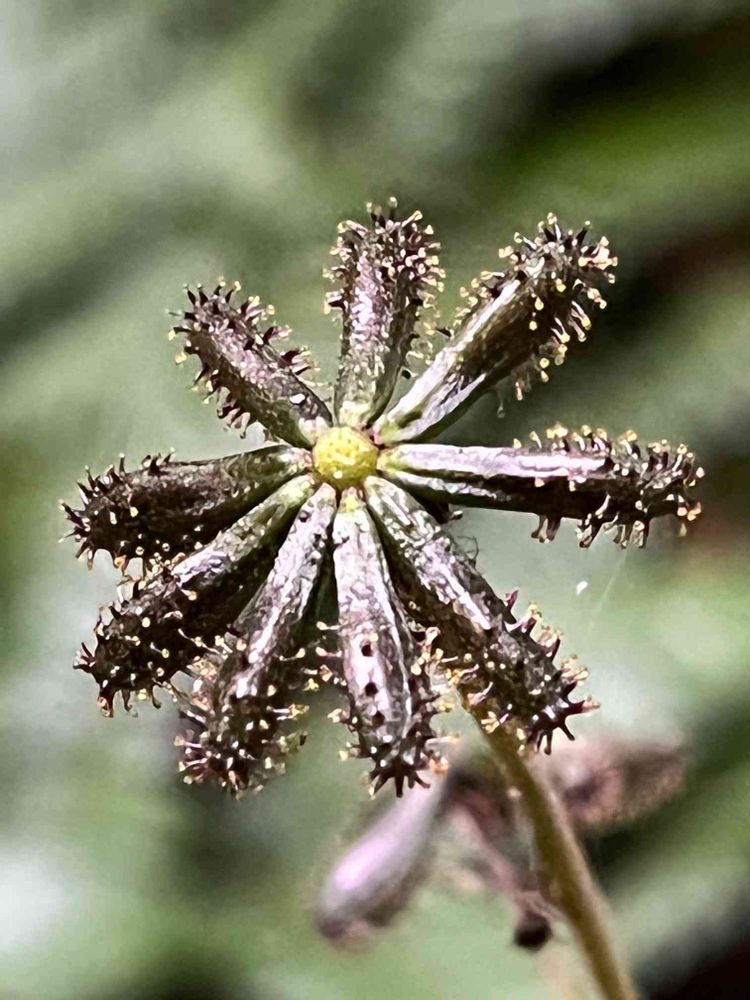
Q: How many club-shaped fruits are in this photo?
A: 9